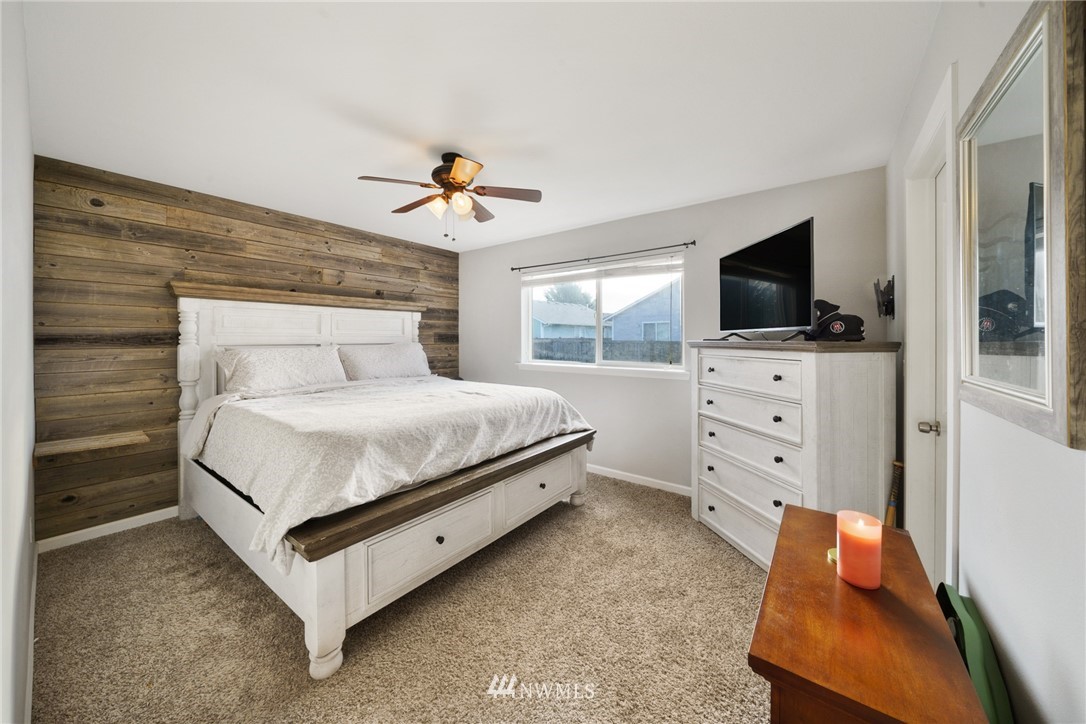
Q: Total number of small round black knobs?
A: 11